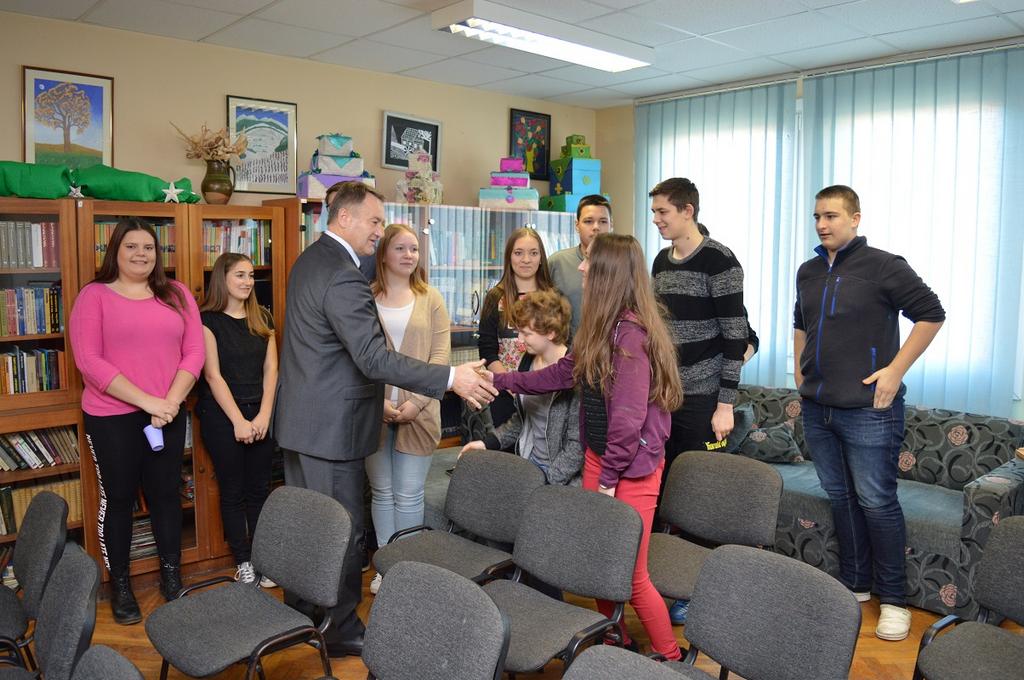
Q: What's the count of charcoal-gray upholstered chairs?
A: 11